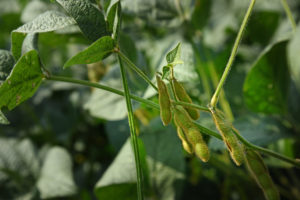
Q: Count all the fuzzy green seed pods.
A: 6